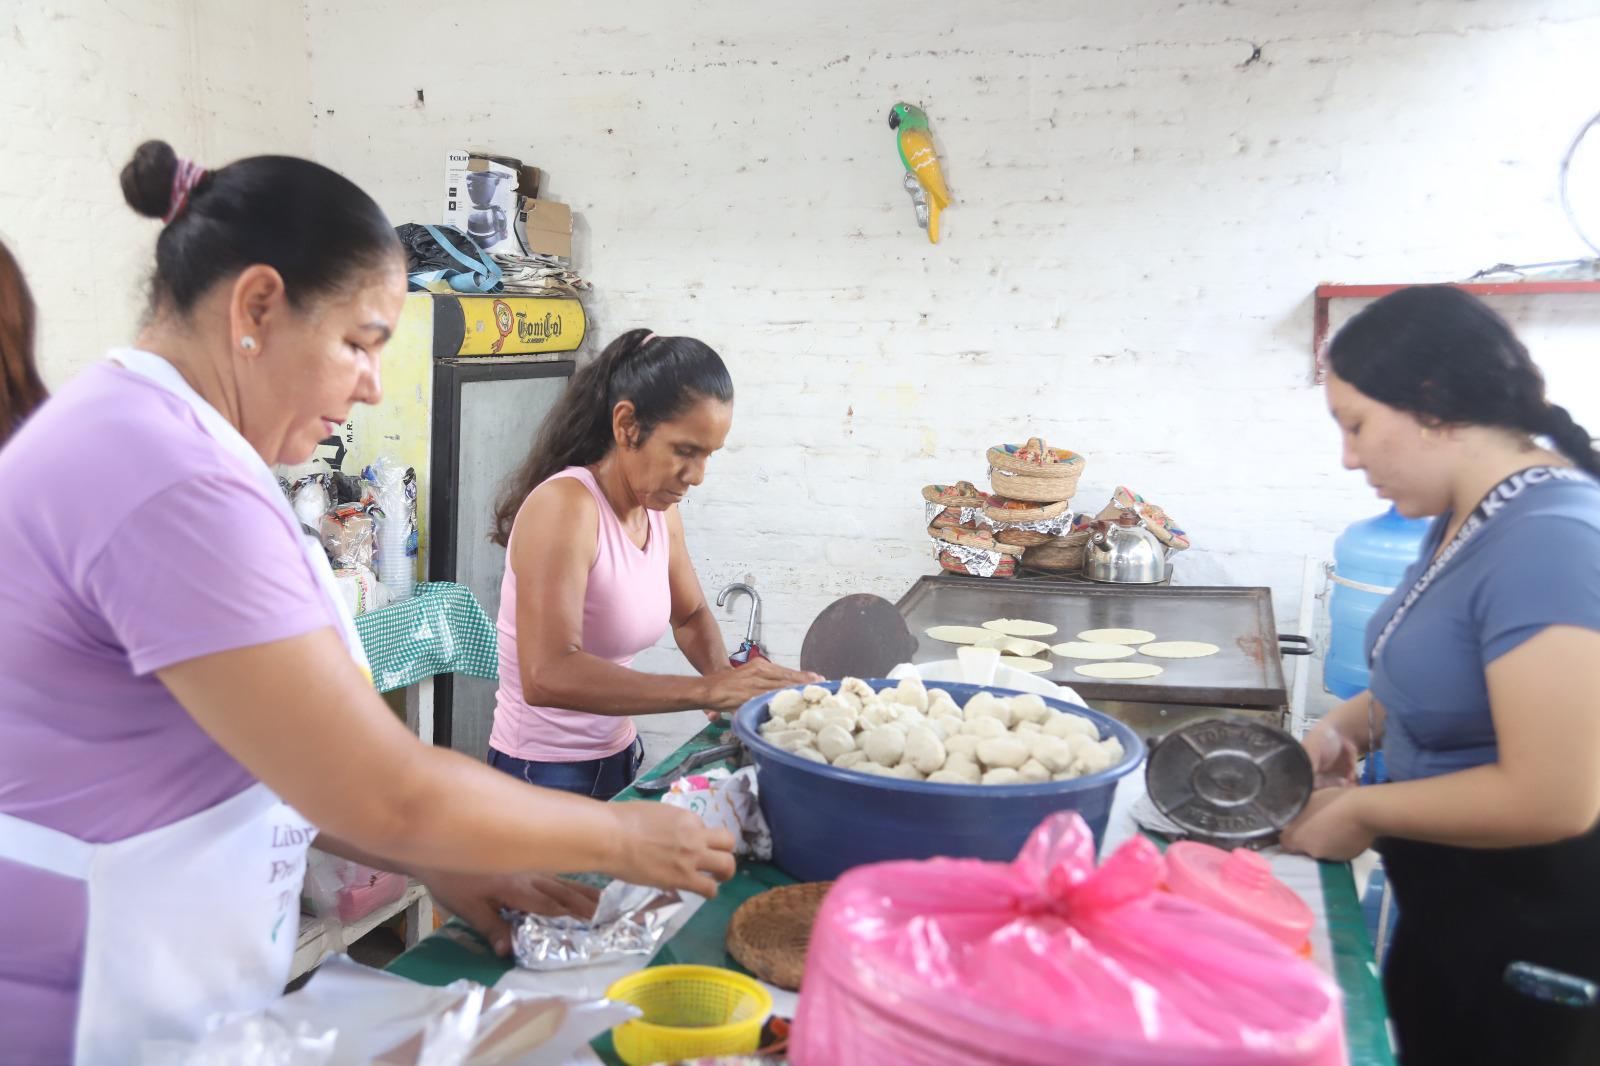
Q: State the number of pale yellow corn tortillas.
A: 8